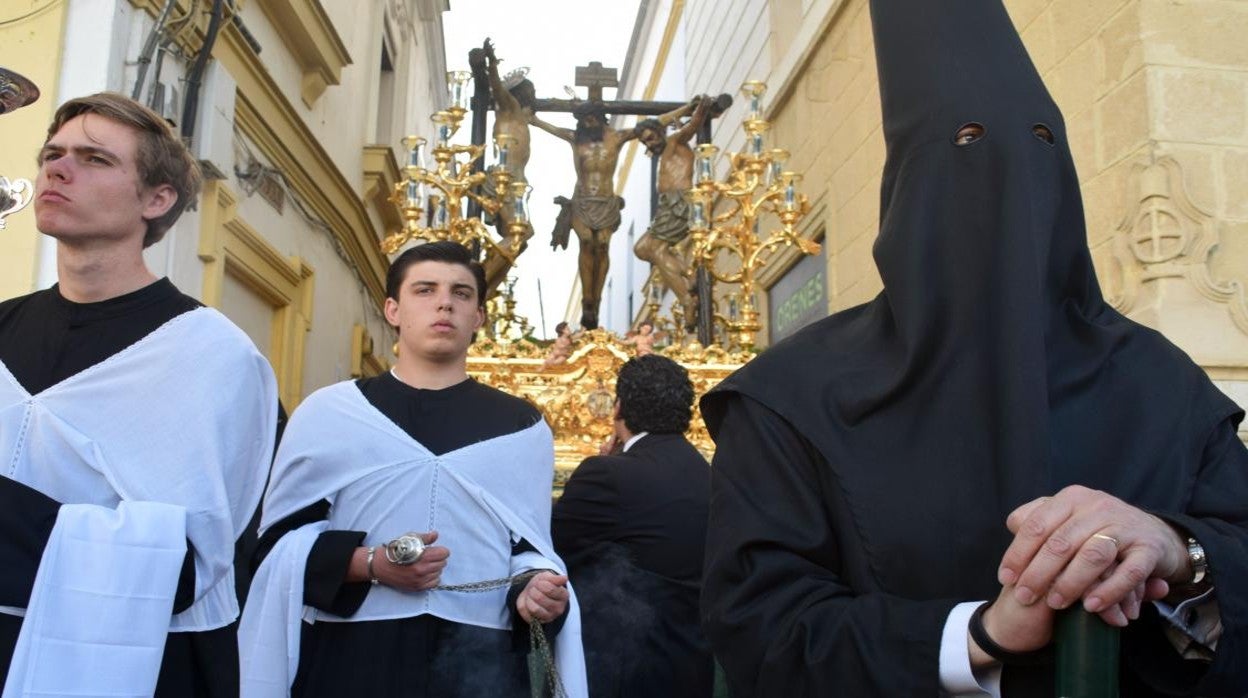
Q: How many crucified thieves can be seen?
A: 2